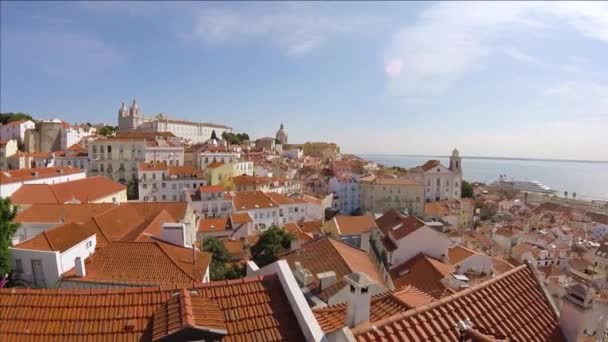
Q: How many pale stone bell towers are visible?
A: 3